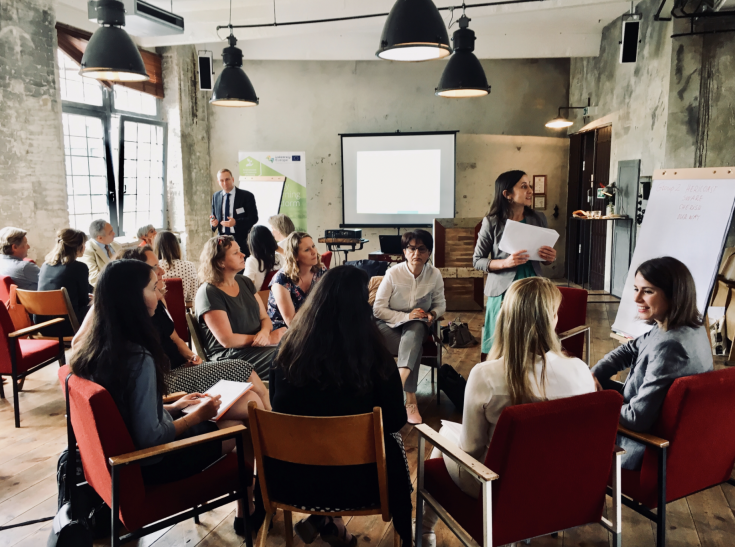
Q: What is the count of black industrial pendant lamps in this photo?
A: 4